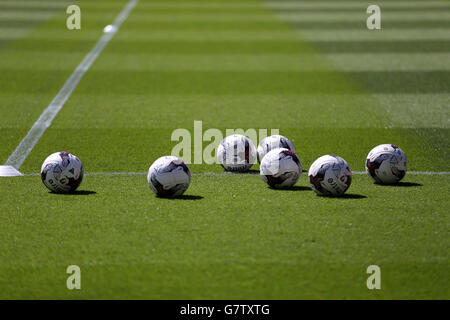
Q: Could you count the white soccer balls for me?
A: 7